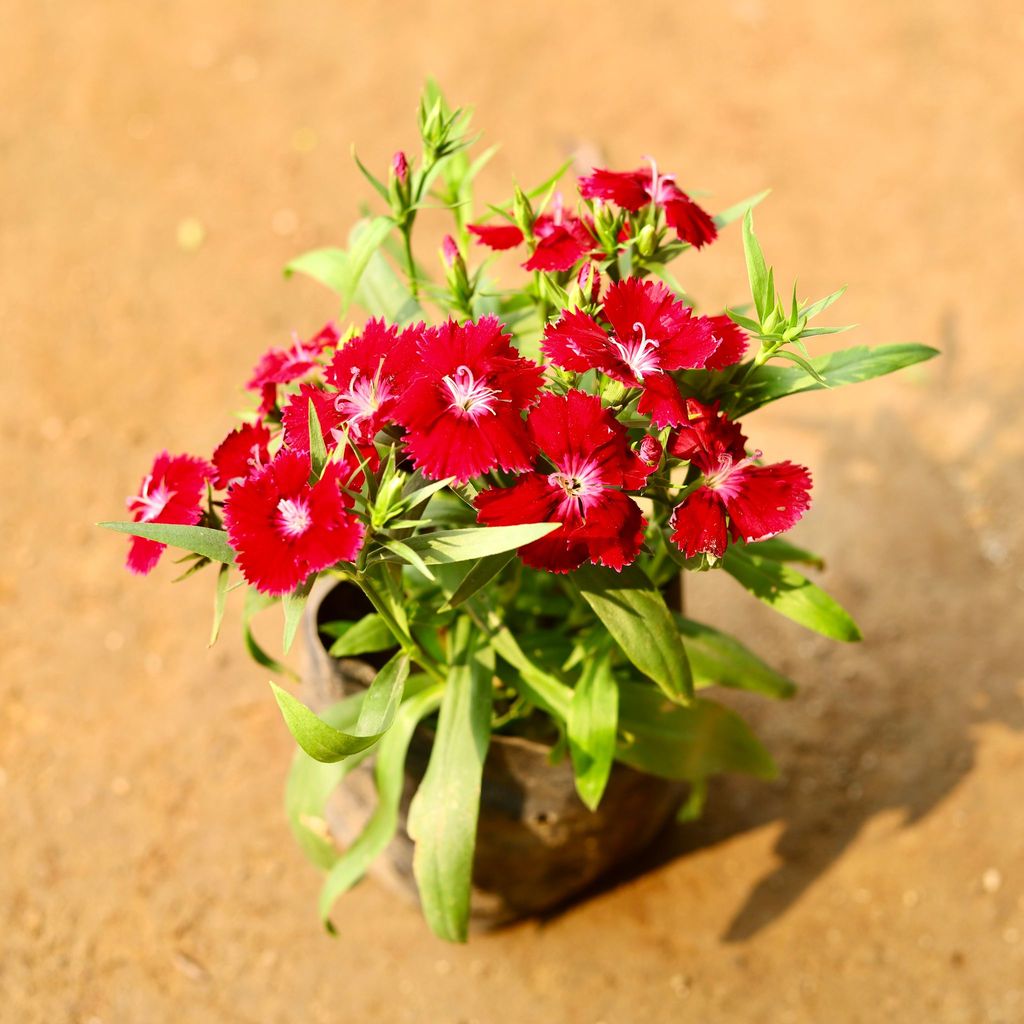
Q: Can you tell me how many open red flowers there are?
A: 11